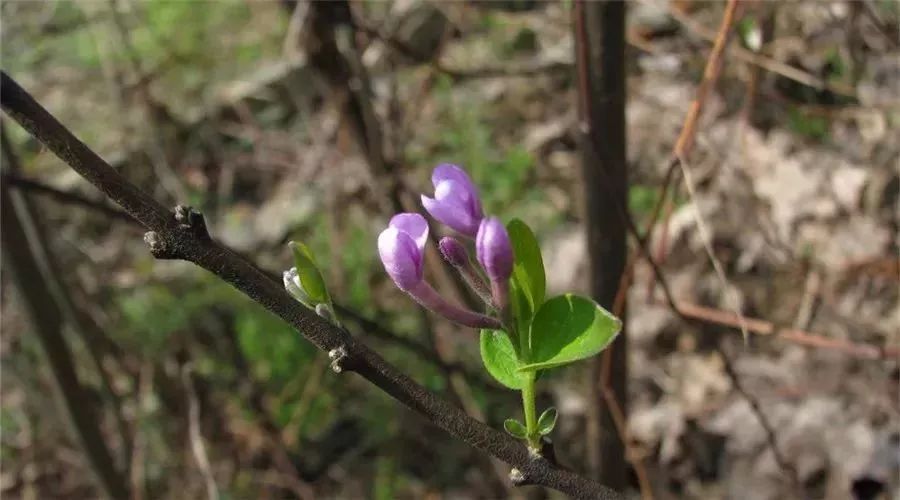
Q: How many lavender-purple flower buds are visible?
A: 4